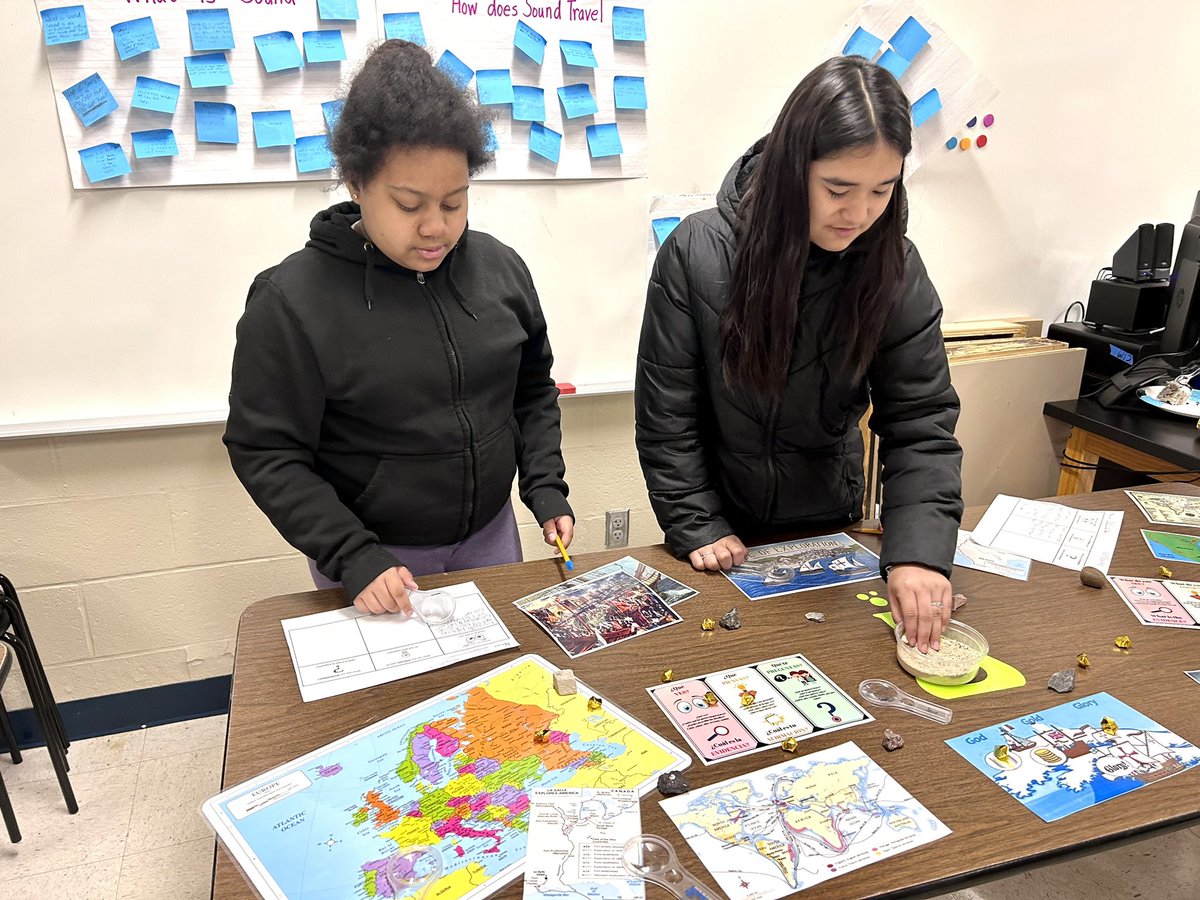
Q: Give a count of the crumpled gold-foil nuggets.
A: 12